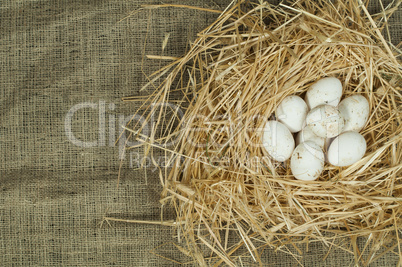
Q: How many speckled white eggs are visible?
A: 8